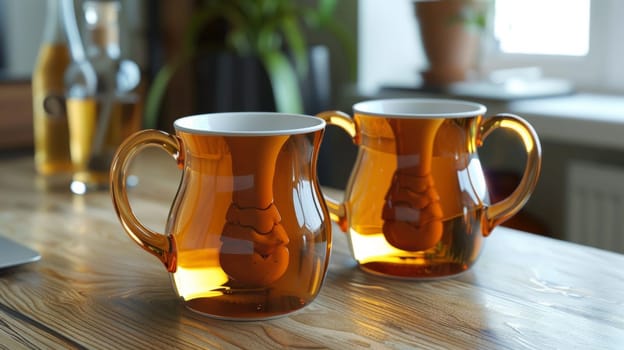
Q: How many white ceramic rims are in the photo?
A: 2